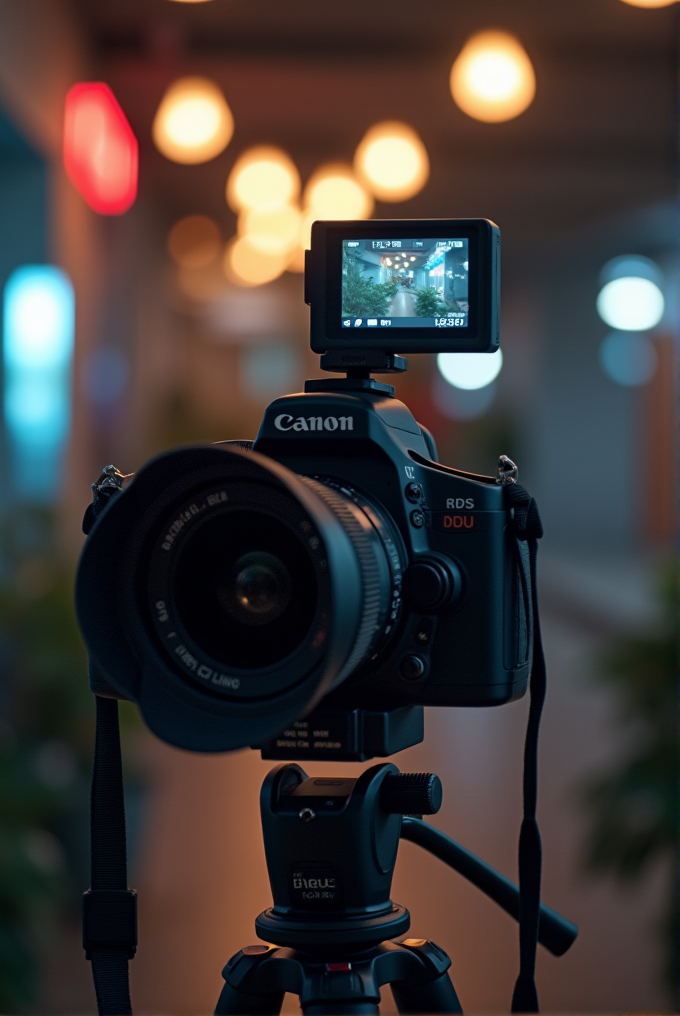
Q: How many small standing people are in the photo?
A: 0